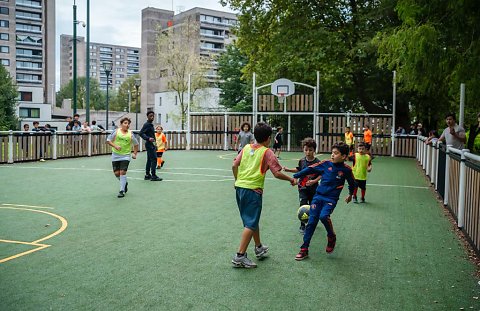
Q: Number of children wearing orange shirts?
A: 3